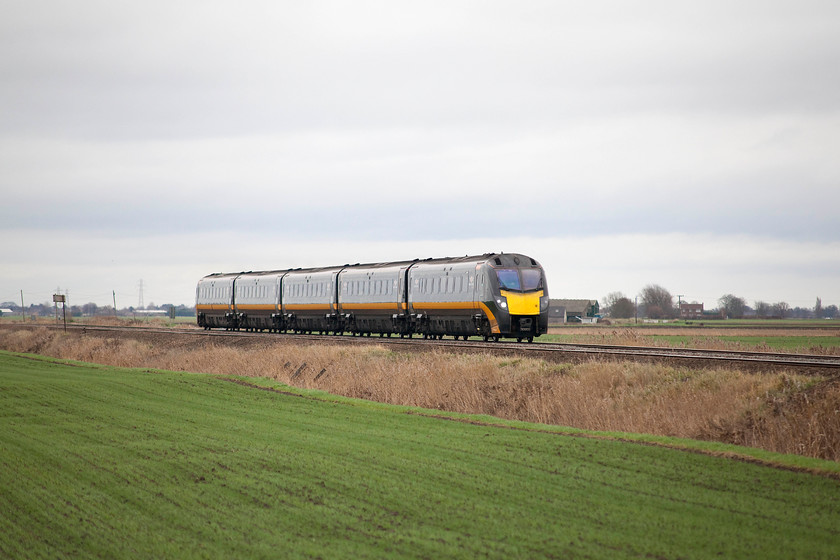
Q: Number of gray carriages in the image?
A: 5